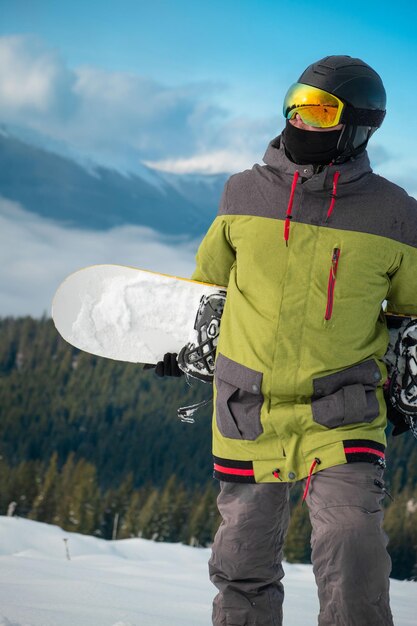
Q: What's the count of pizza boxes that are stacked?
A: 0